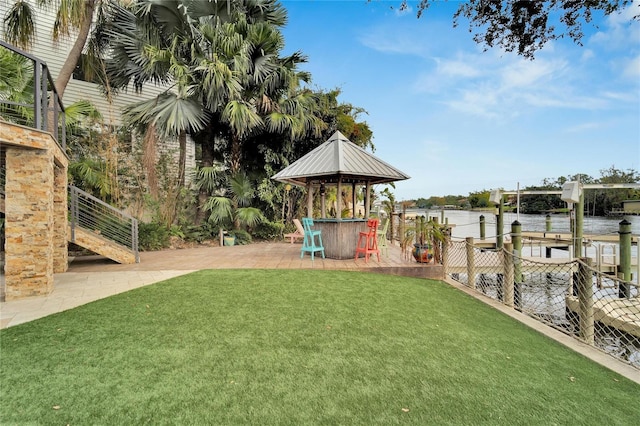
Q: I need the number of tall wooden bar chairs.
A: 3